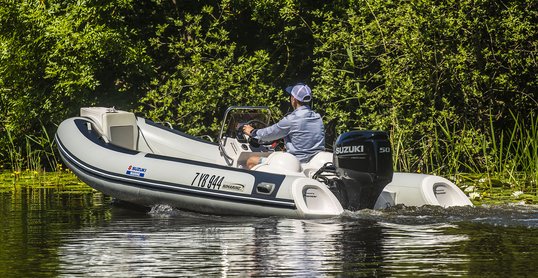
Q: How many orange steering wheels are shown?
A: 0